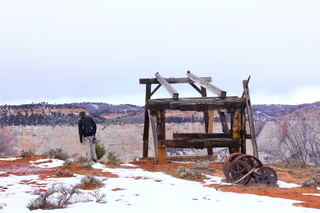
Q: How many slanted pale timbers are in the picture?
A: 2